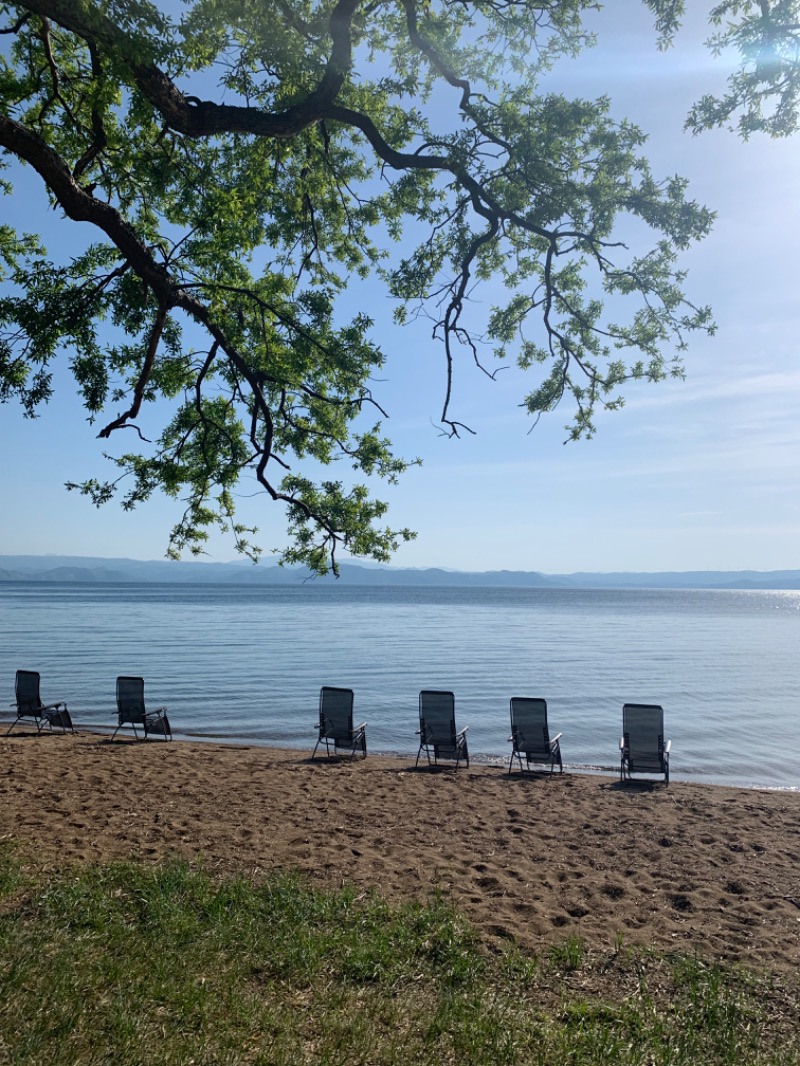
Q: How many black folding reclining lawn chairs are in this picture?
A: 6